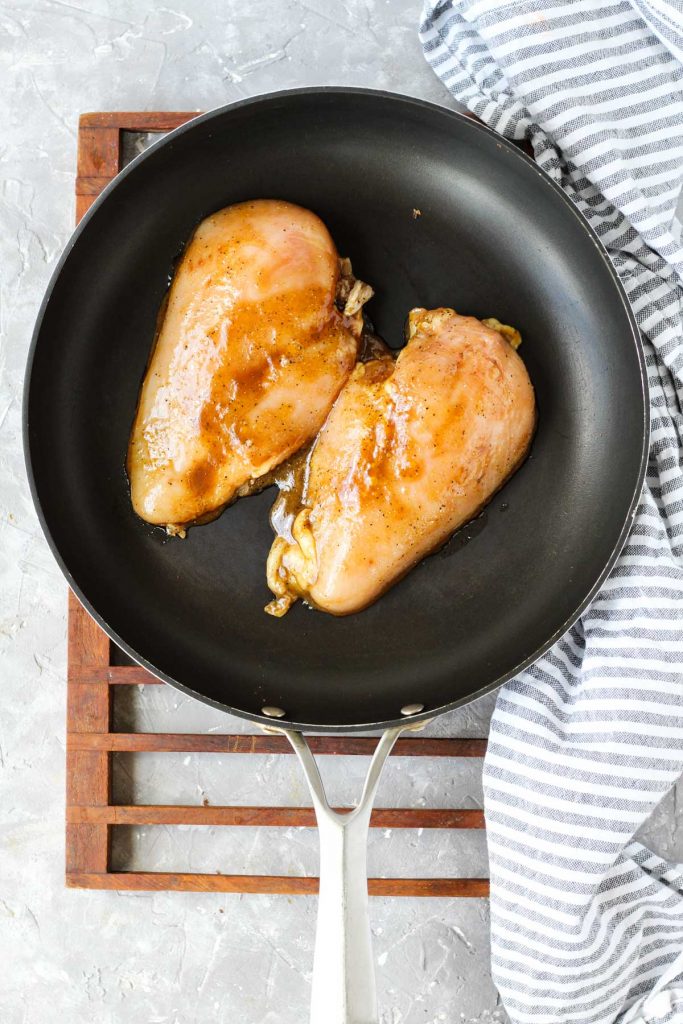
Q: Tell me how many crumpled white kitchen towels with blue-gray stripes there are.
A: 1